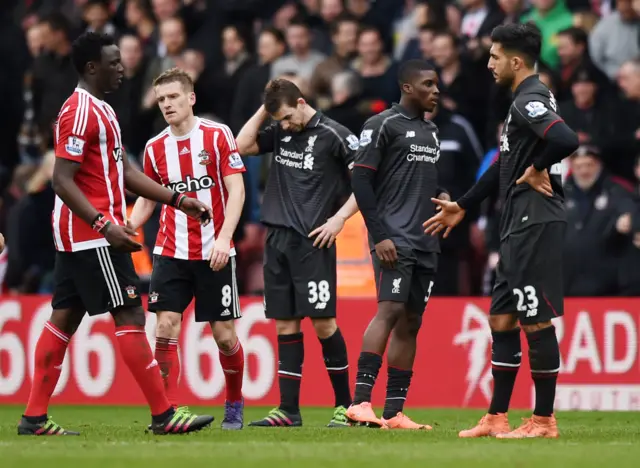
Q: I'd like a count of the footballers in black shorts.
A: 5